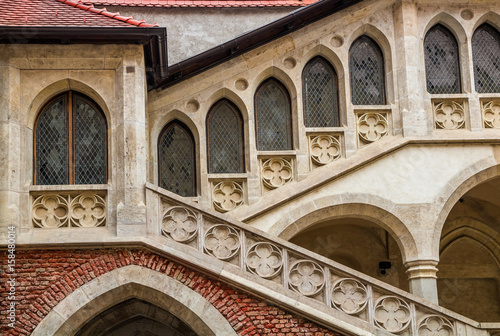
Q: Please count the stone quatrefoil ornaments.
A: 15